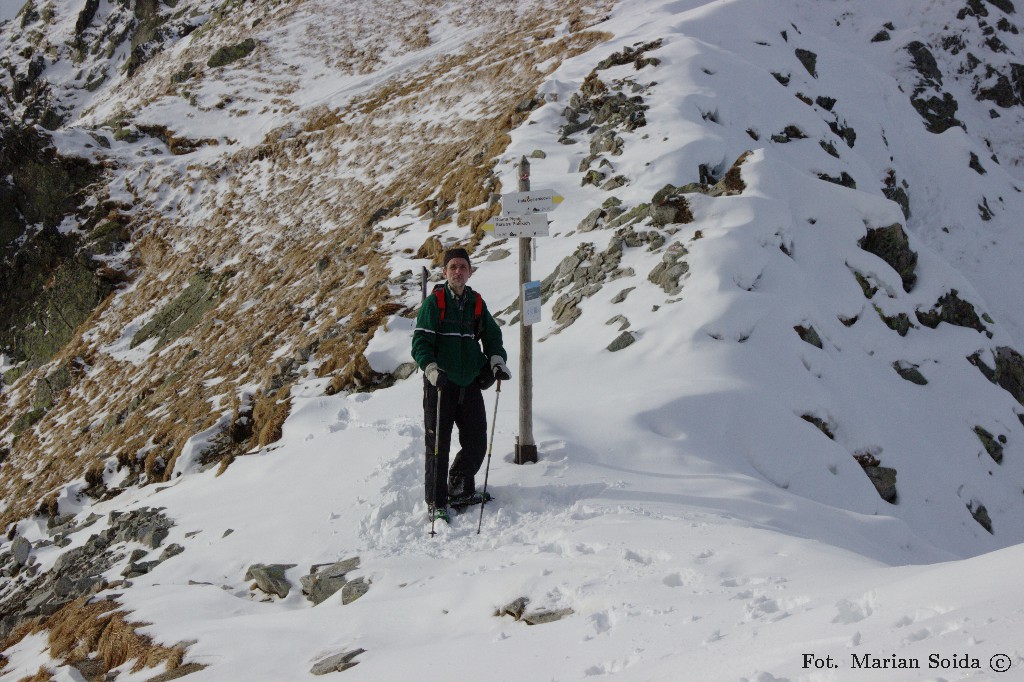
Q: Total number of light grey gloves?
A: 2